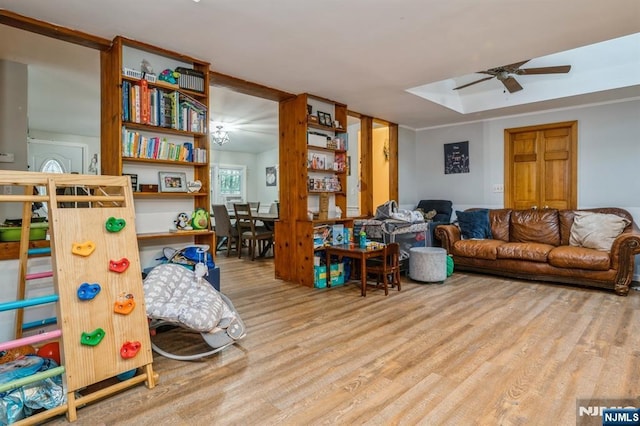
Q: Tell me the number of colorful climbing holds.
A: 7